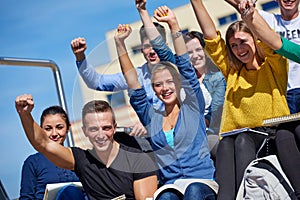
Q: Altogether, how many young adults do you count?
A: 7